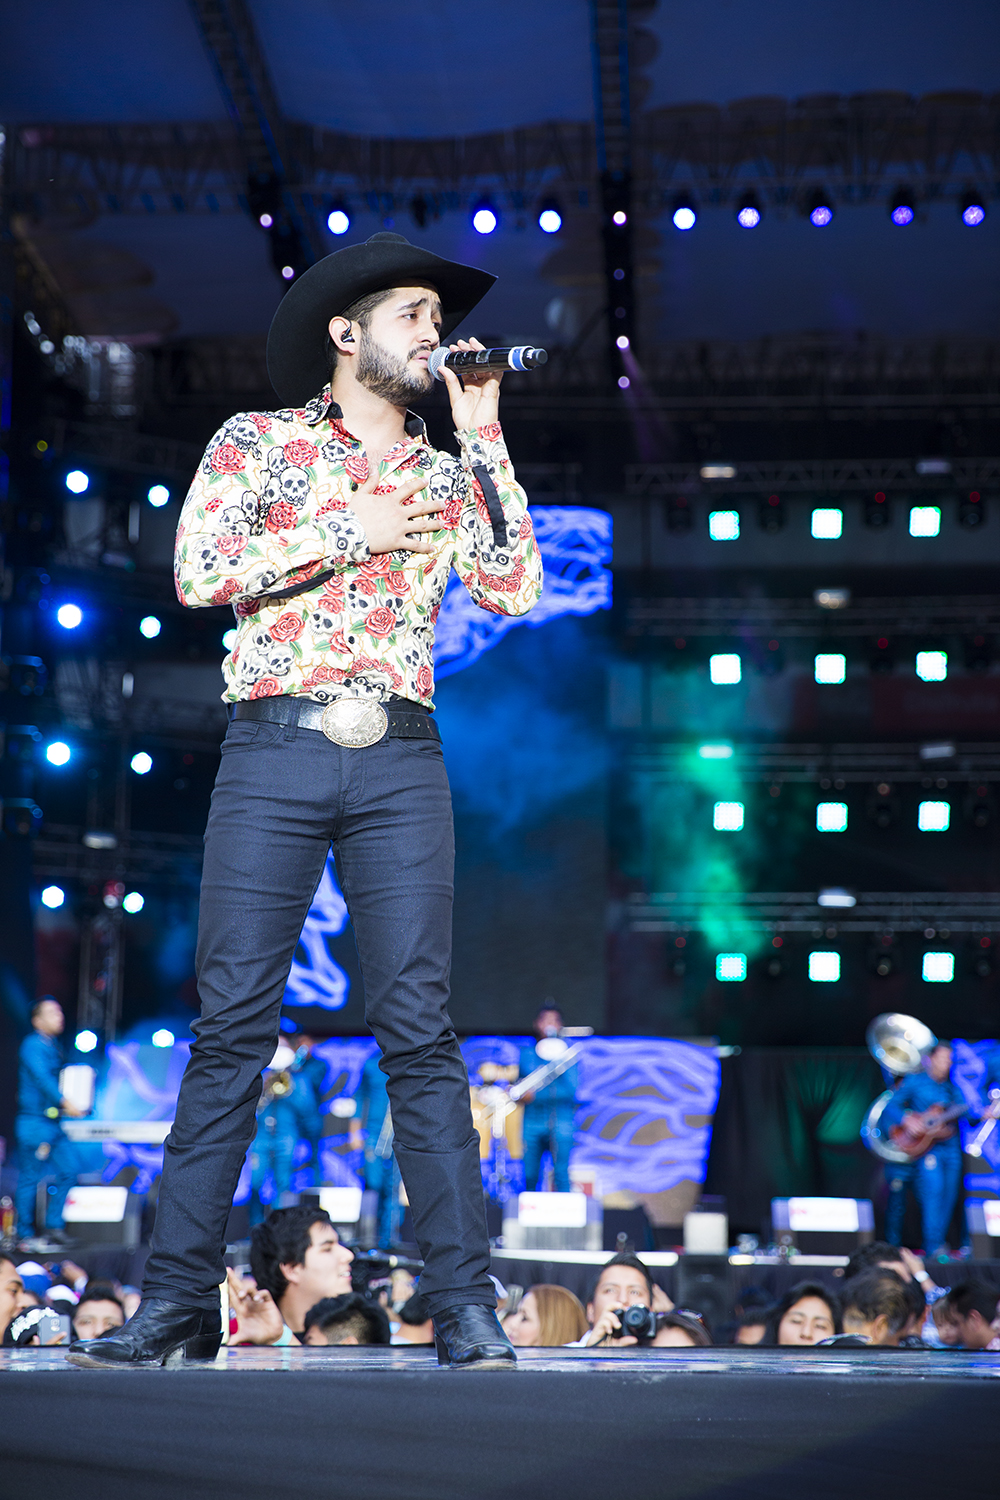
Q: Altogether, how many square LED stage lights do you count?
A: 12